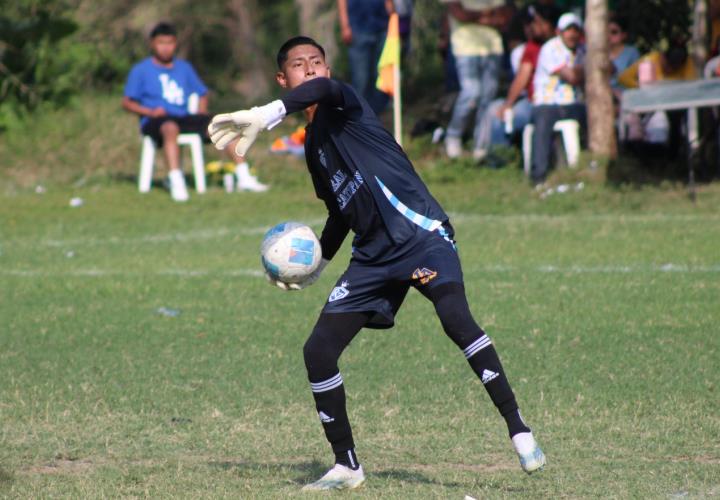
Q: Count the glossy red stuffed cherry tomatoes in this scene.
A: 0